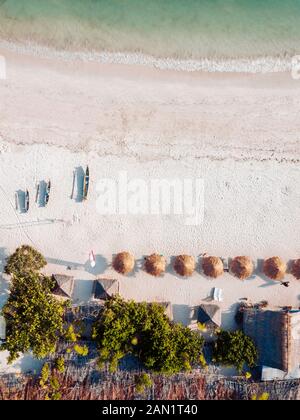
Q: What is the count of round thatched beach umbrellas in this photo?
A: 7